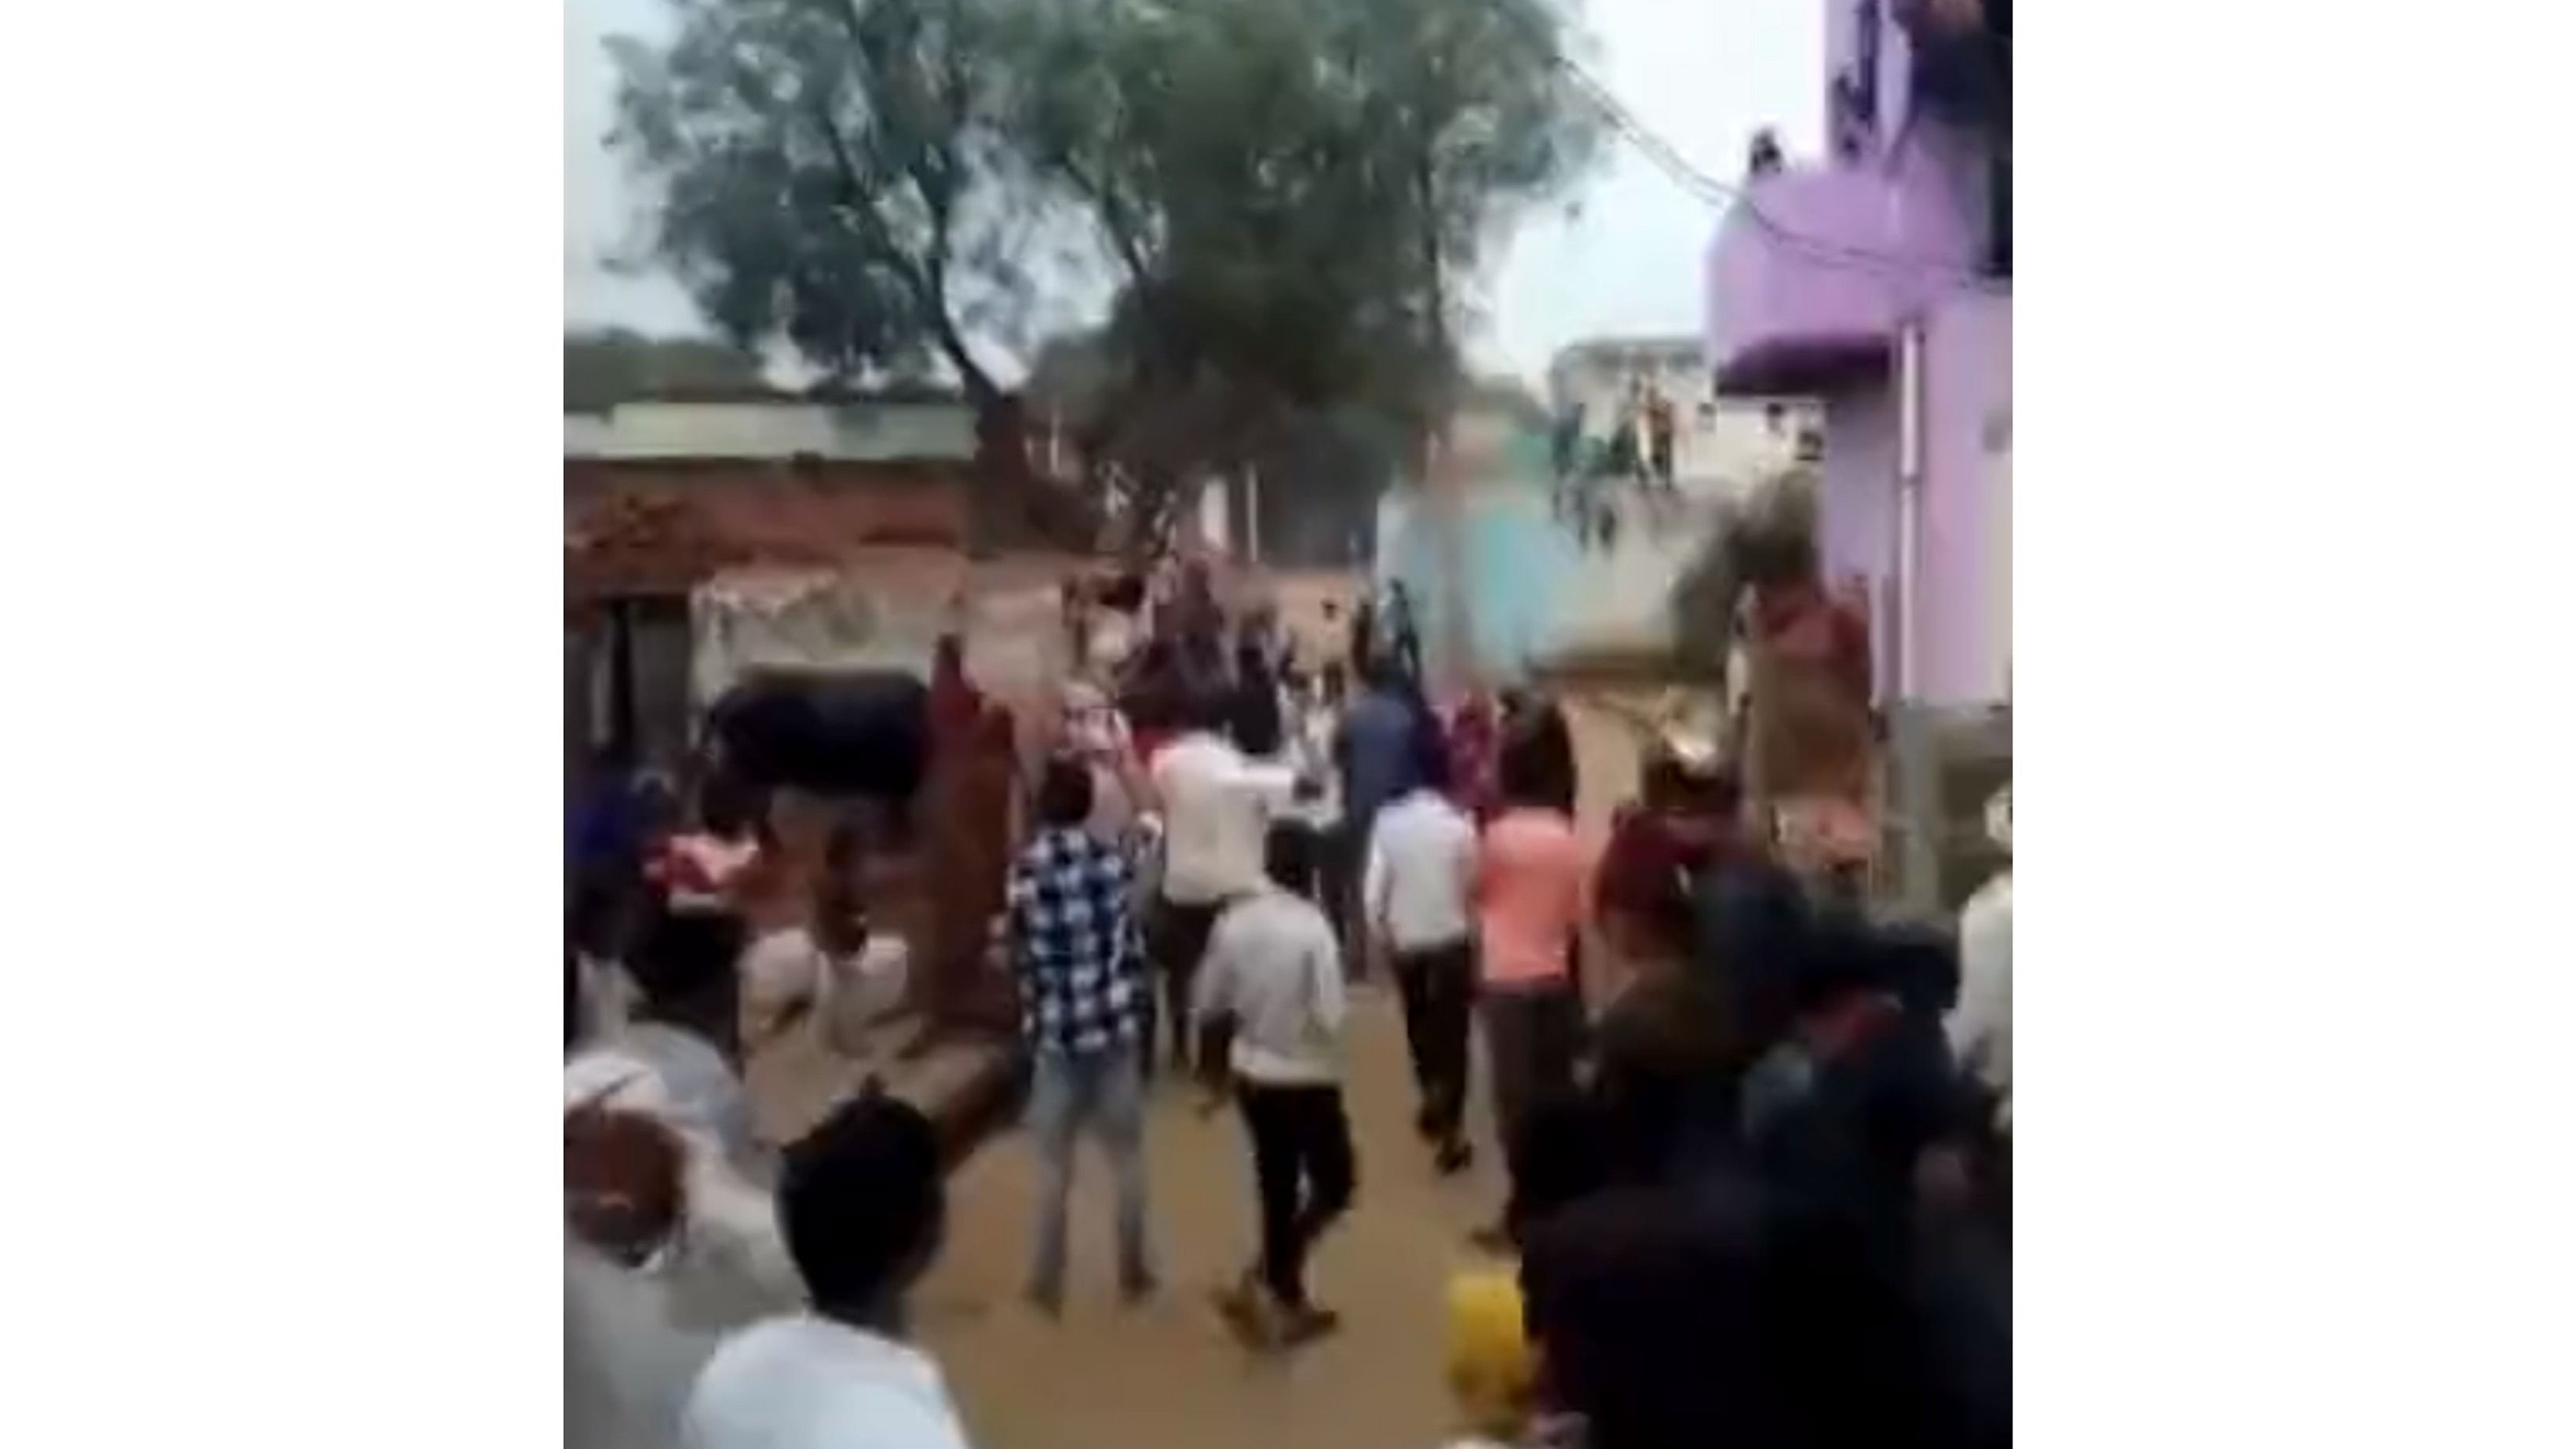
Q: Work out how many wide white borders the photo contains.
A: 2